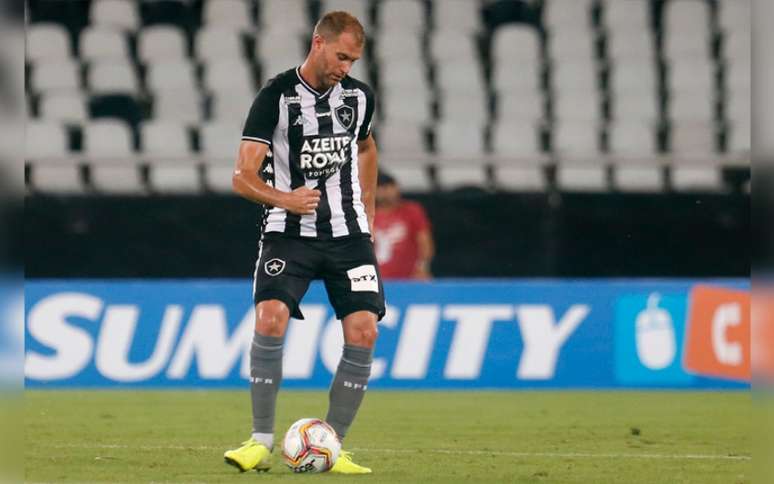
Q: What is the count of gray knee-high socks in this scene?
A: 2